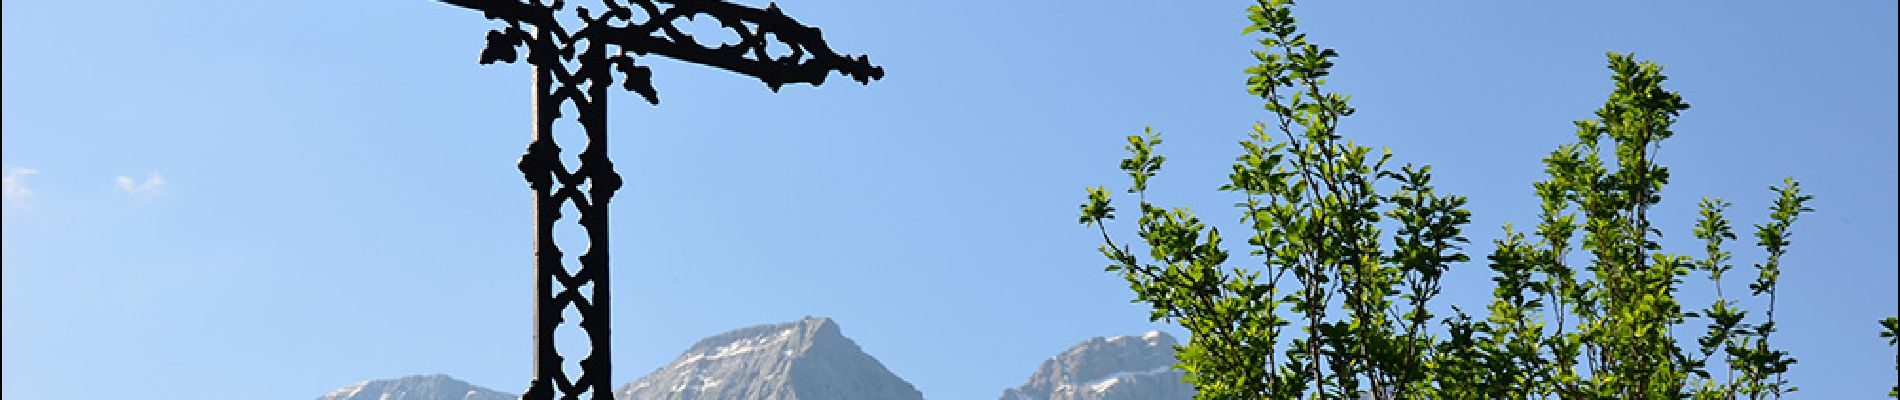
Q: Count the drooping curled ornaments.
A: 2